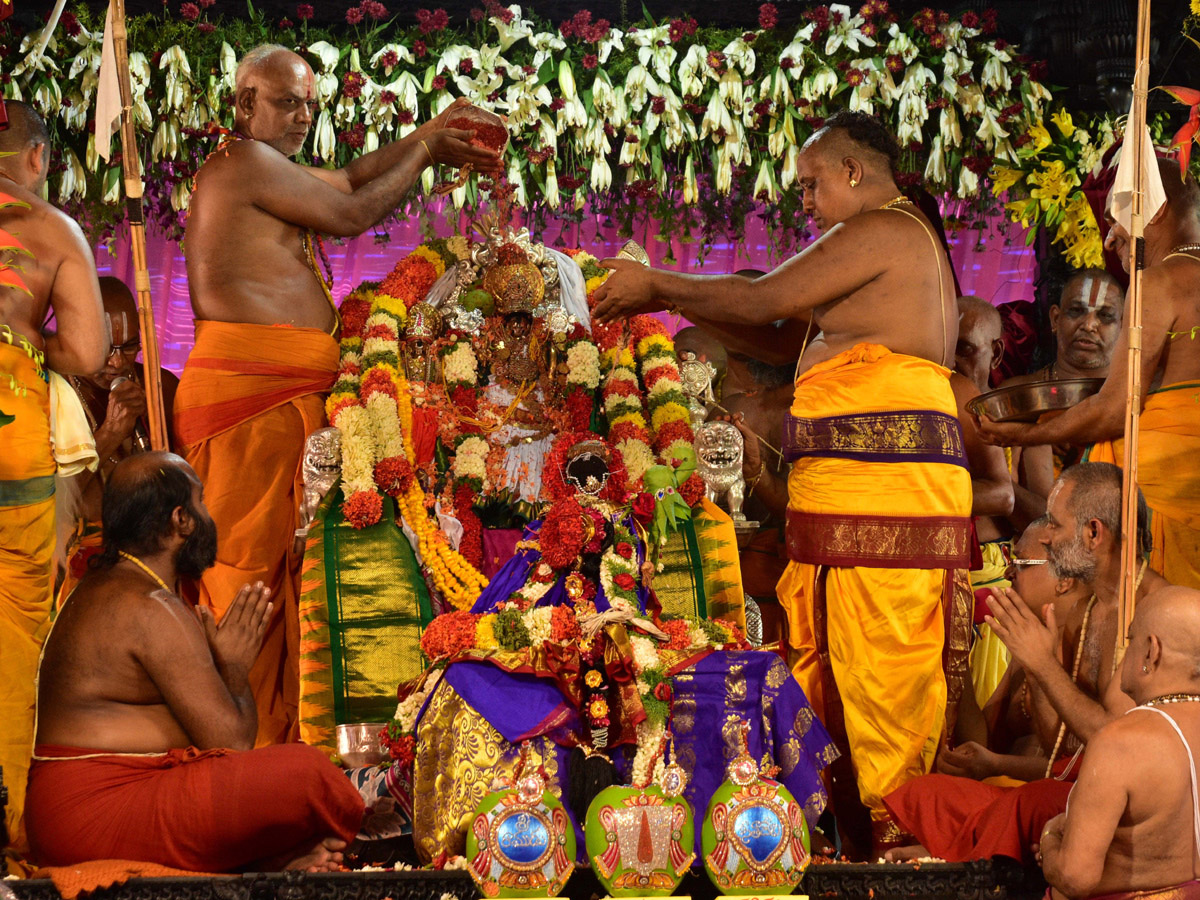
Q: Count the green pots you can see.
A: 3